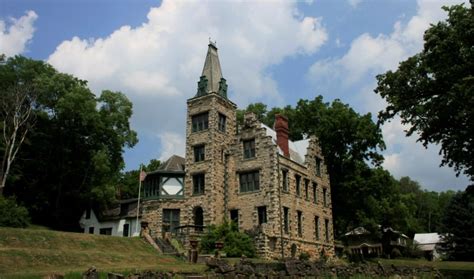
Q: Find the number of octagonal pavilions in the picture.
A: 1